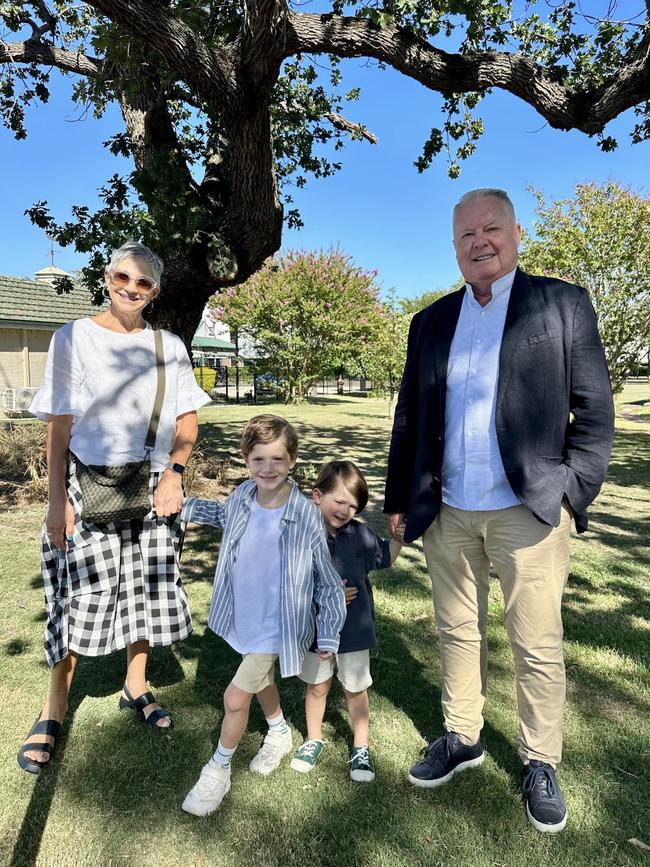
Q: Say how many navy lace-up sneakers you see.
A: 2